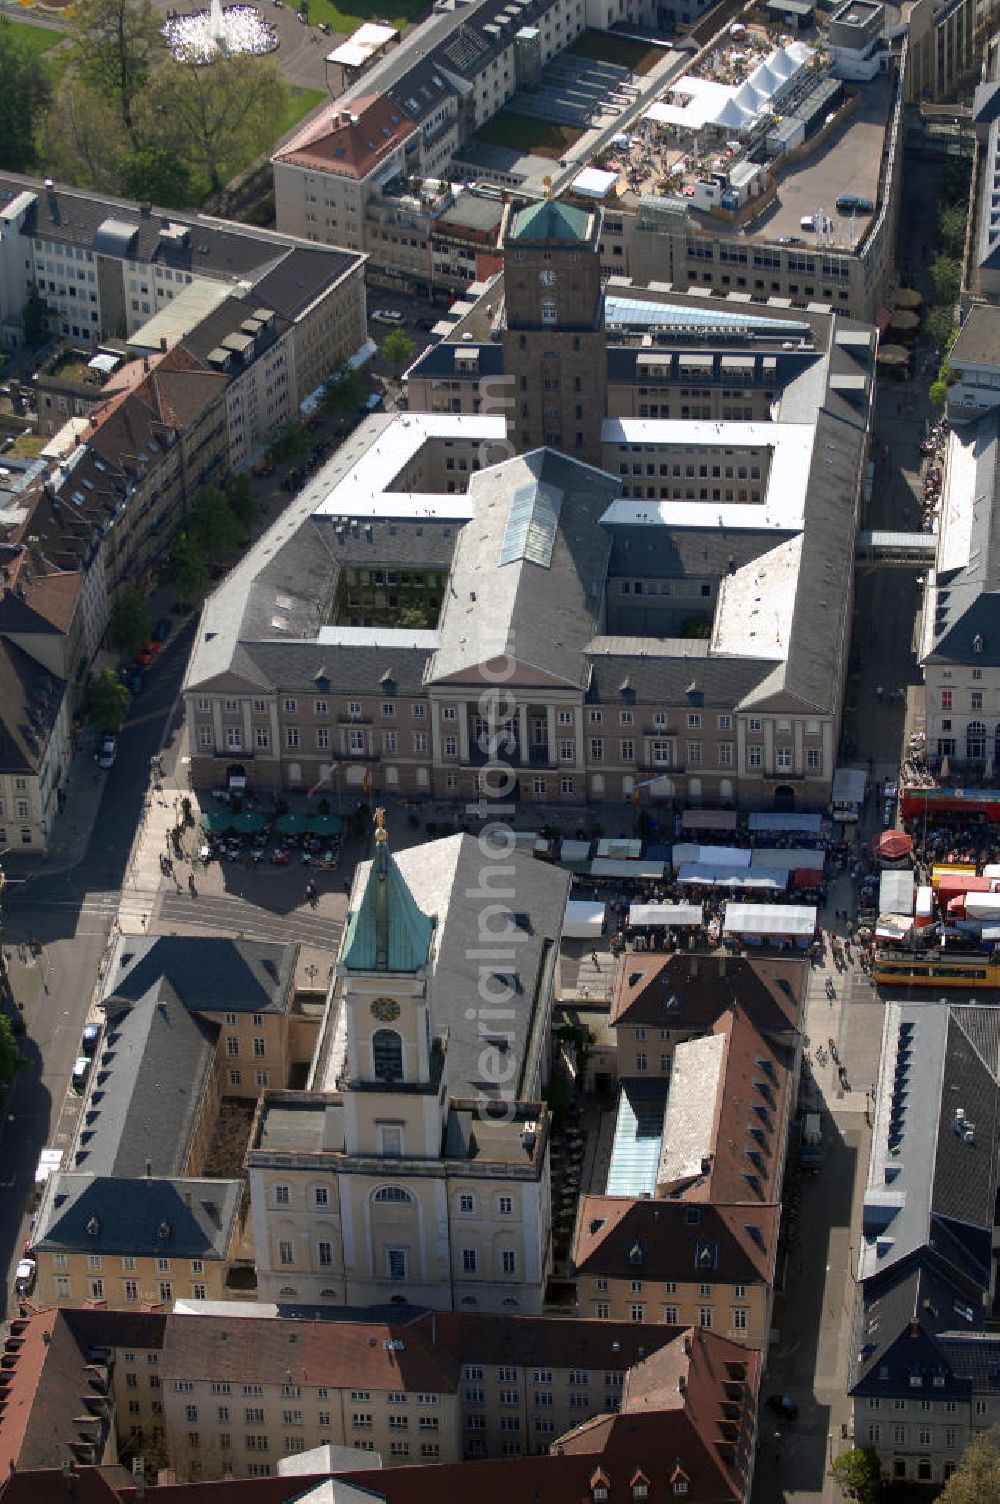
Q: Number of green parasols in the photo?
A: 4